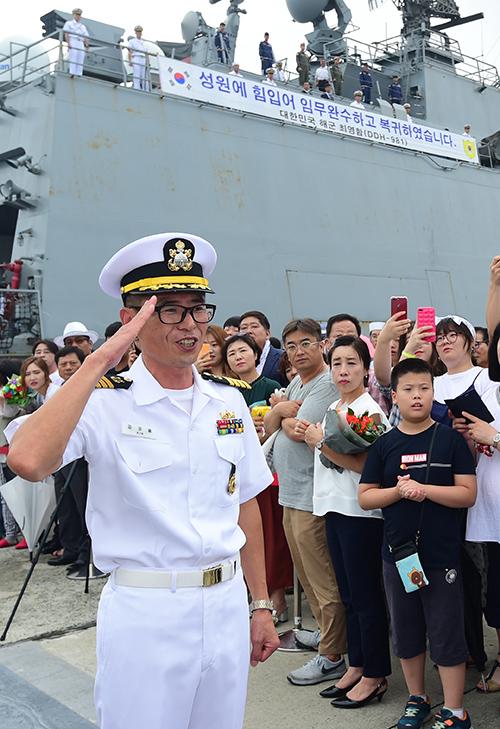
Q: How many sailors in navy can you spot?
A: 4